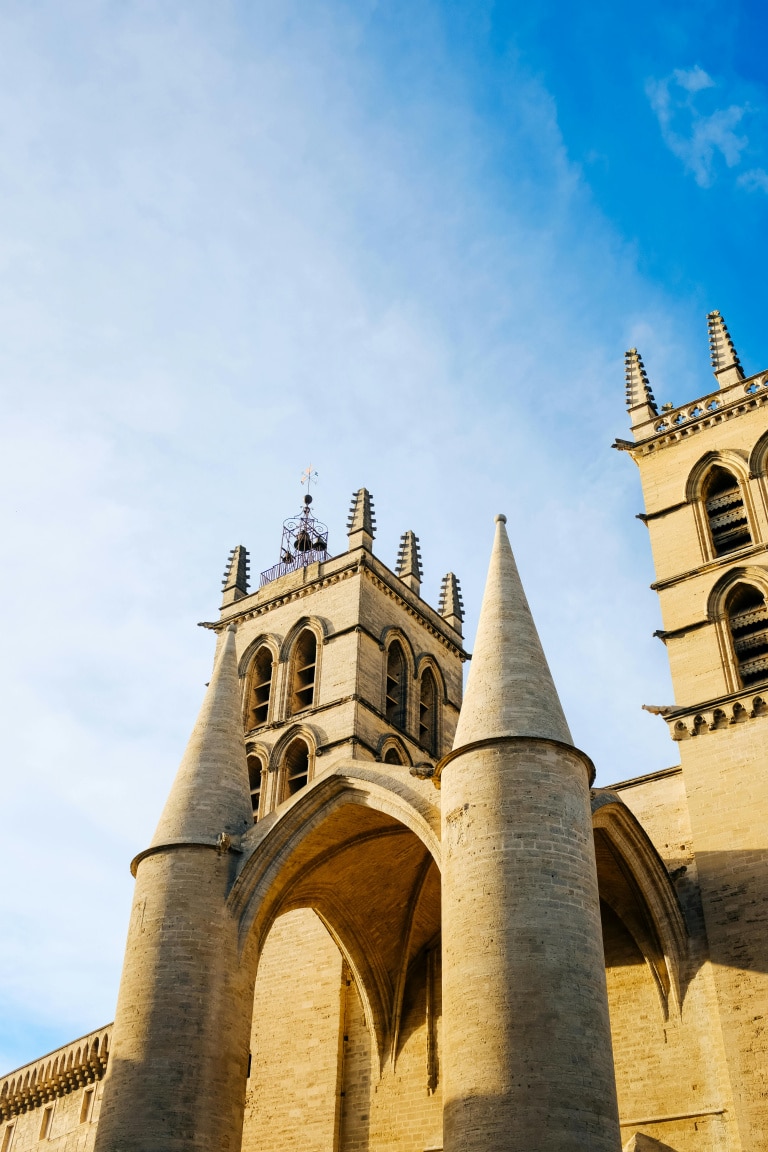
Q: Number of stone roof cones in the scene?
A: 2